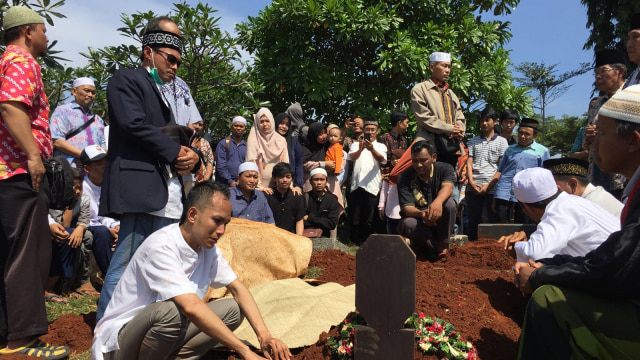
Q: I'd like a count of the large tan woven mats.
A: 2